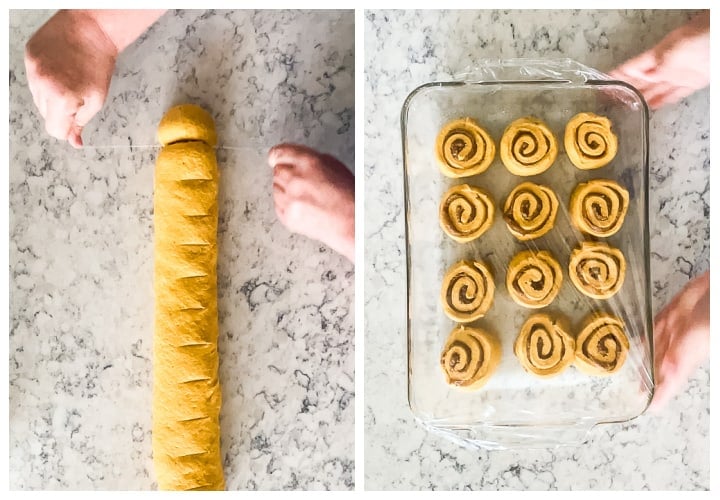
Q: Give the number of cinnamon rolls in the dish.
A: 12